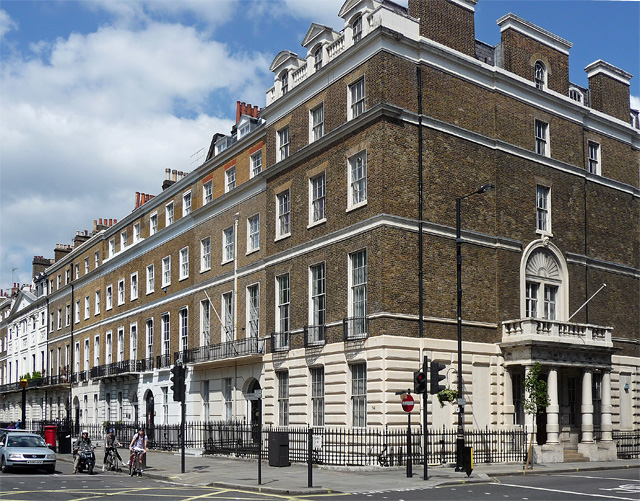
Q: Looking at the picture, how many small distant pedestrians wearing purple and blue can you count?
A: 2